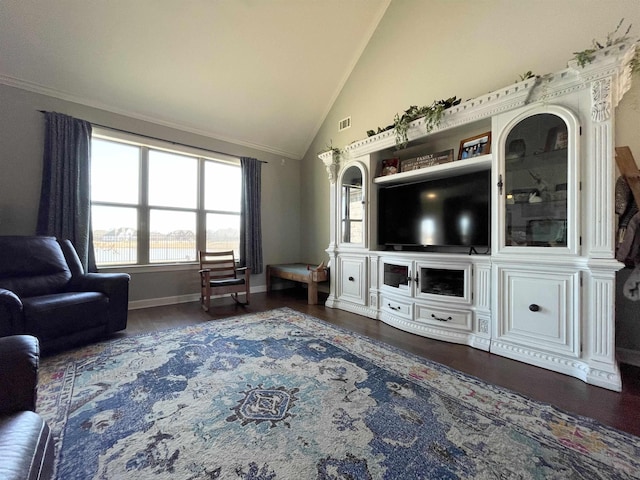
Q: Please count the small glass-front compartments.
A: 2